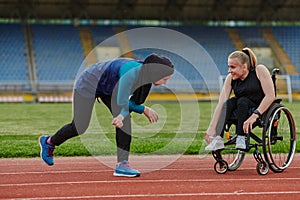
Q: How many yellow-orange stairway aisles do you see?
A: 4